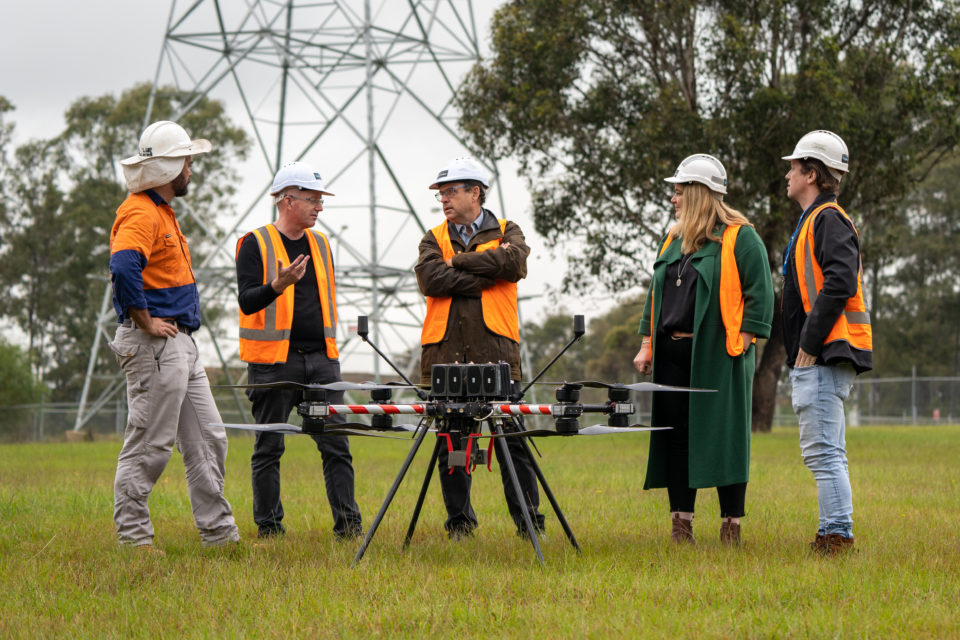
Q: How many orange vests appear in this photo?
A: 4